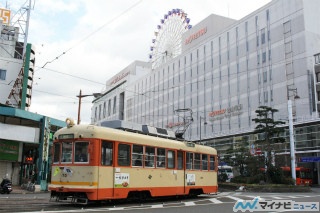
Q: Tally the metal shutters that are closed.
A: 1